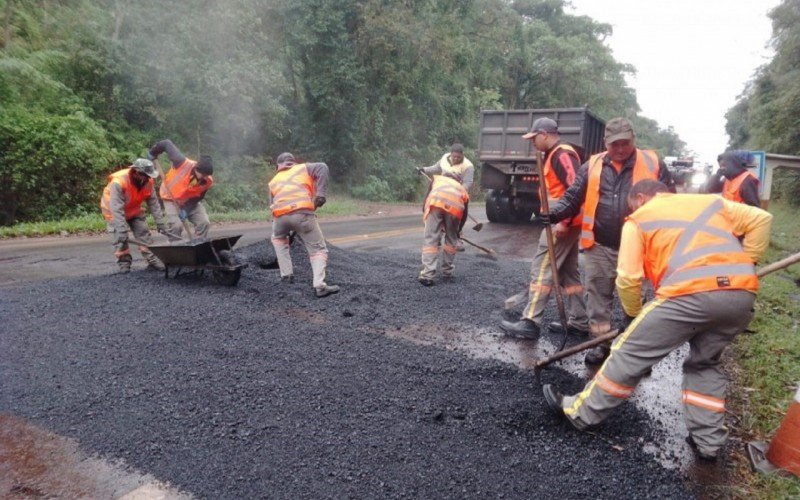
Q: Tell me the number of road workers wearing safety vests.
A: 9